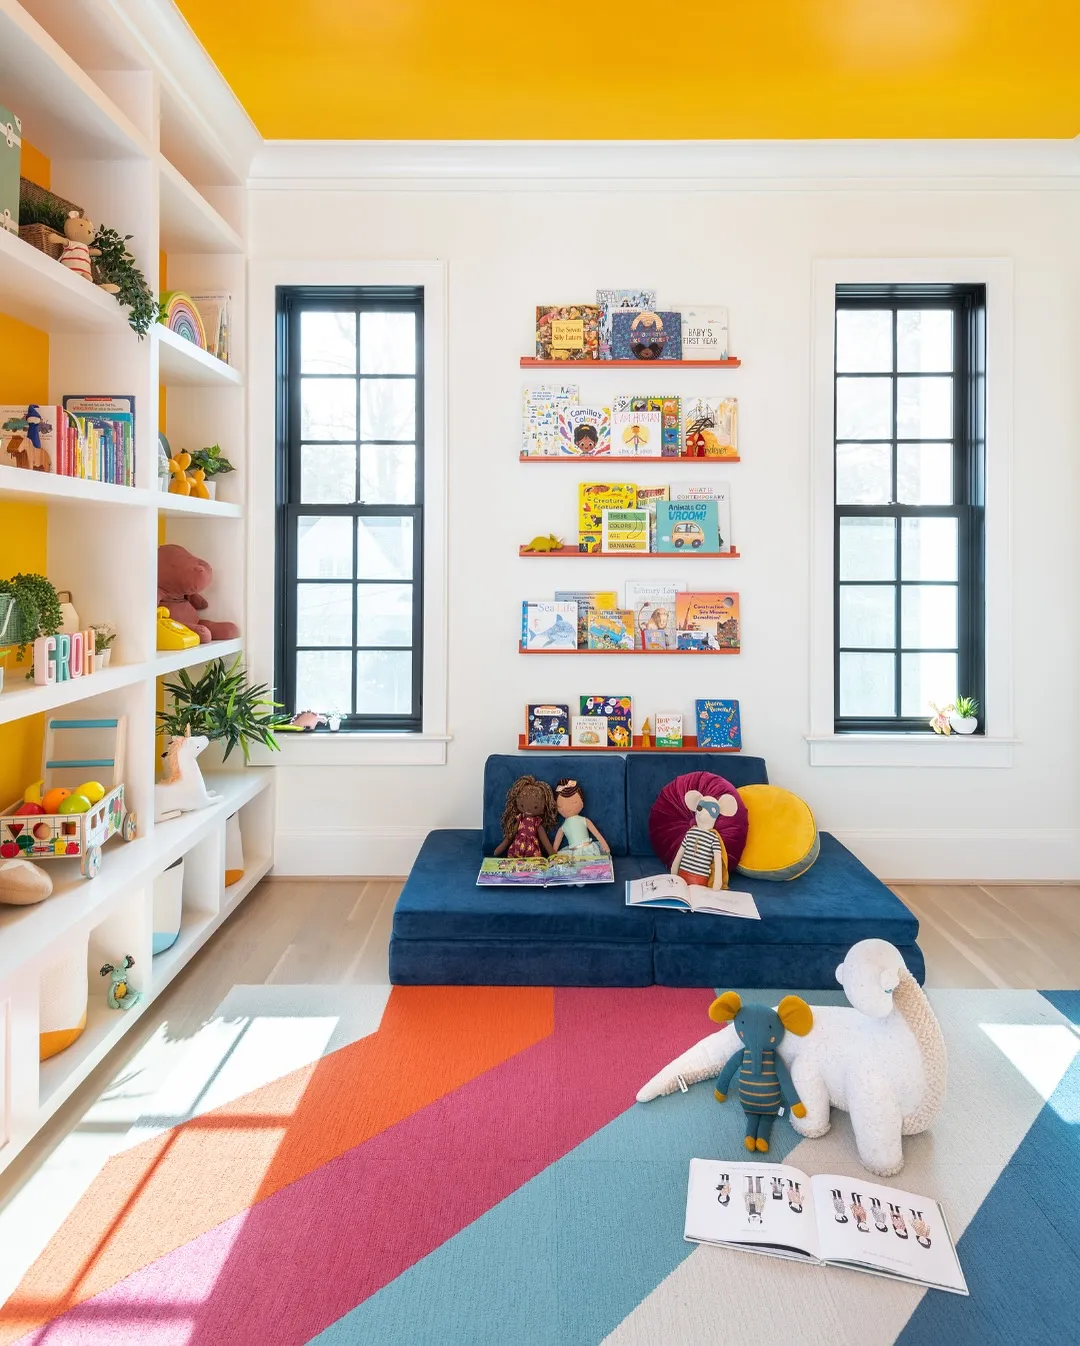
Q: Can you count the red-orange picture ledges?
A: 5